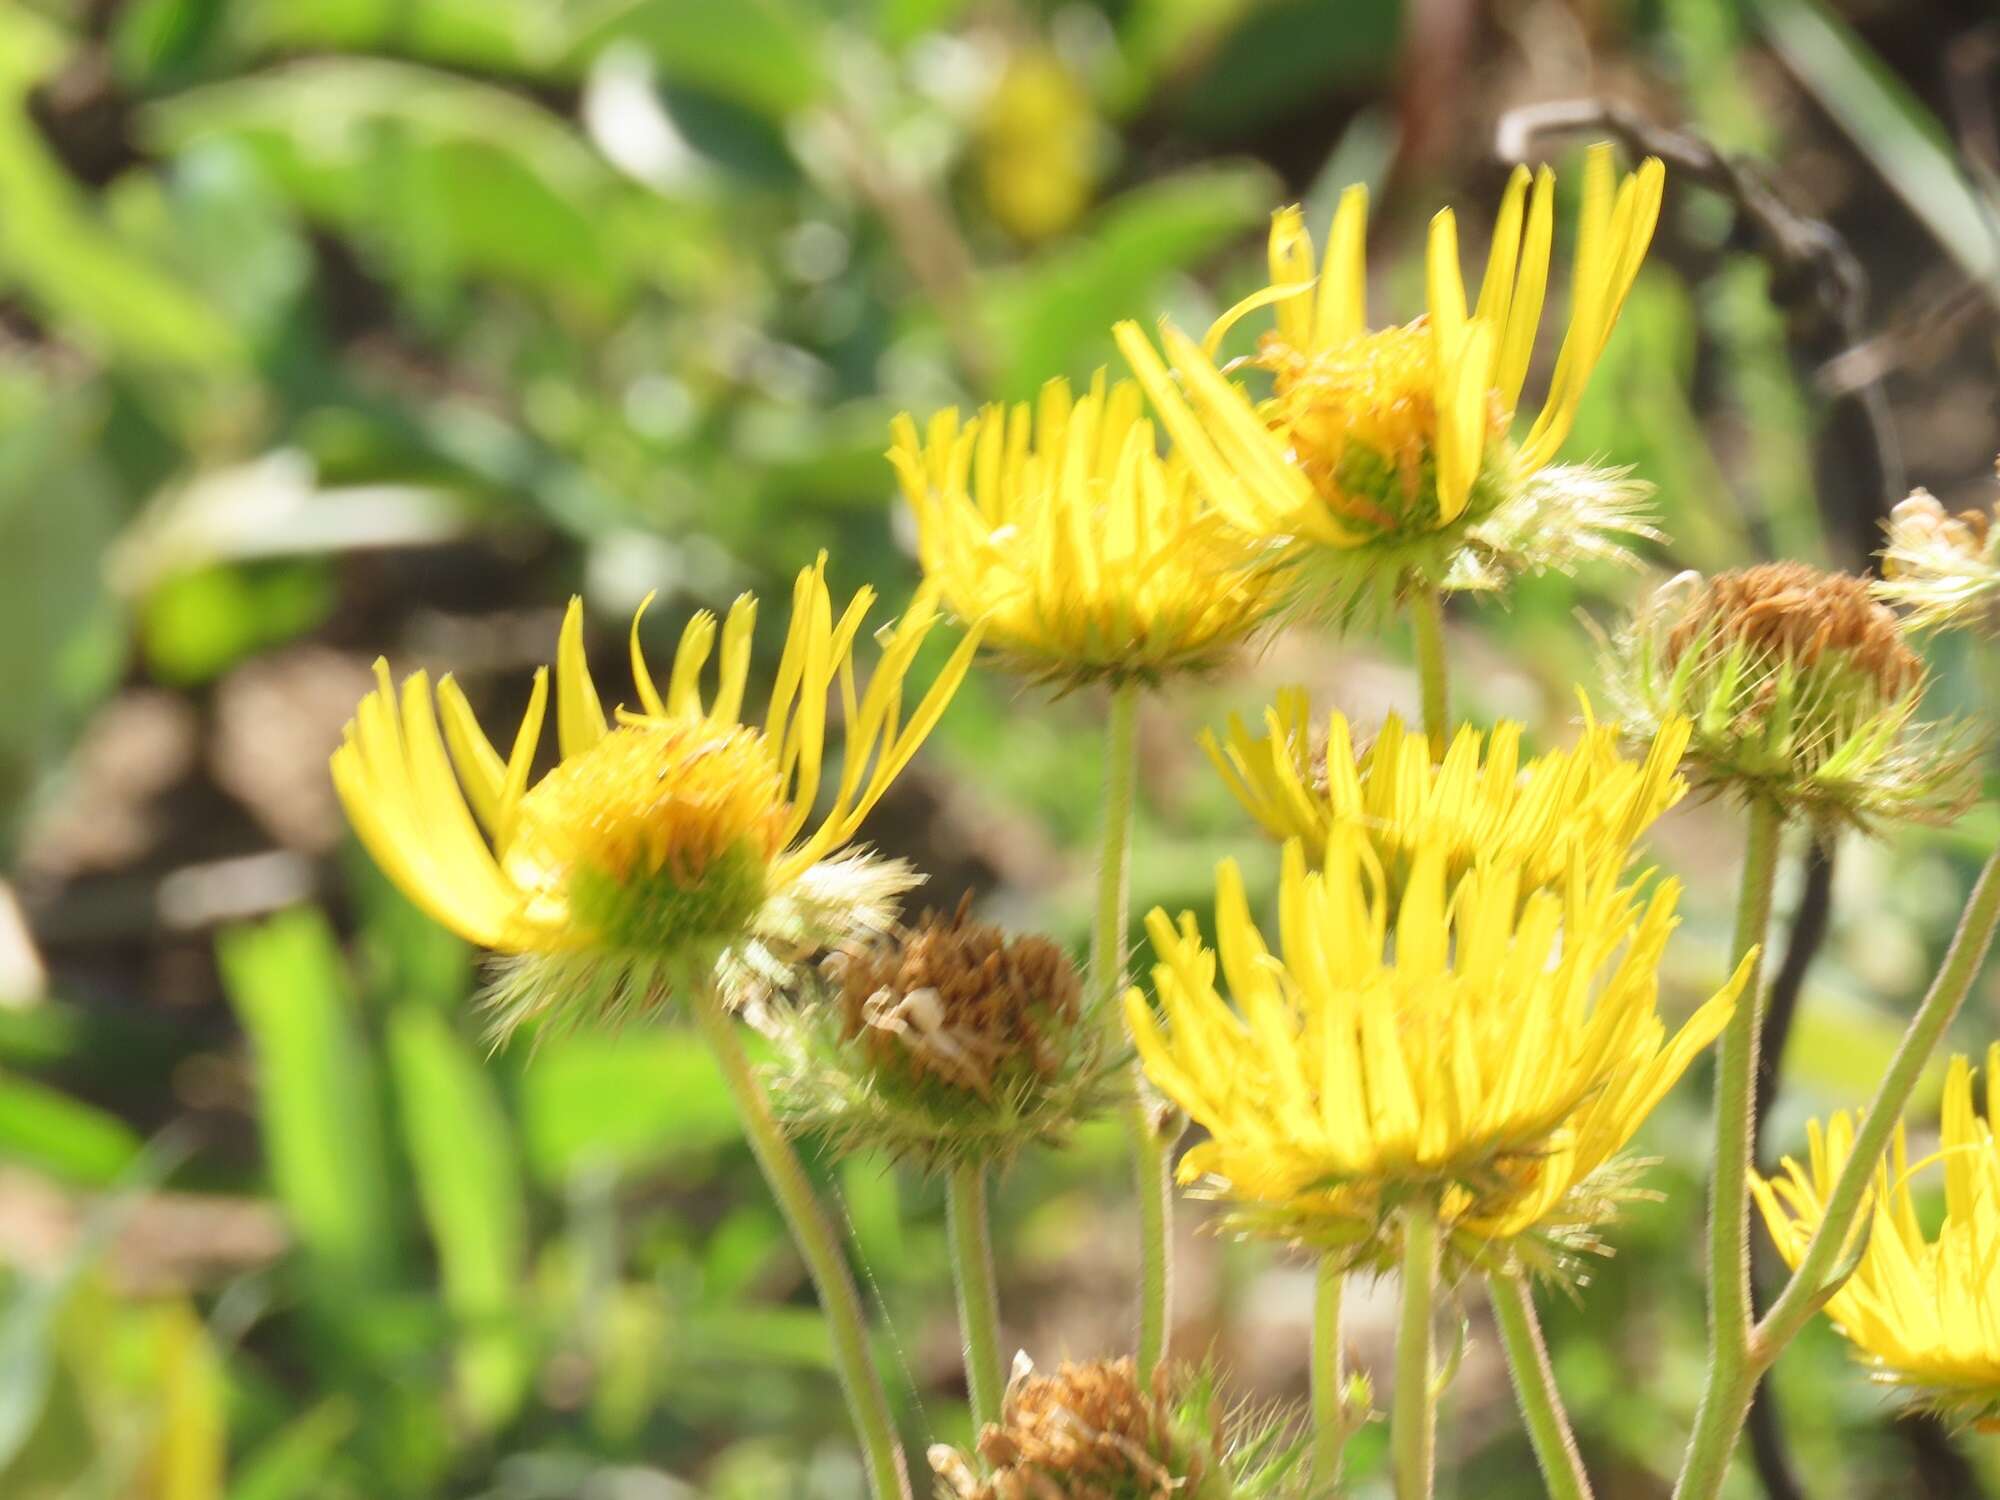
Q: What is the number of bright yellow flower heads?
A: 6